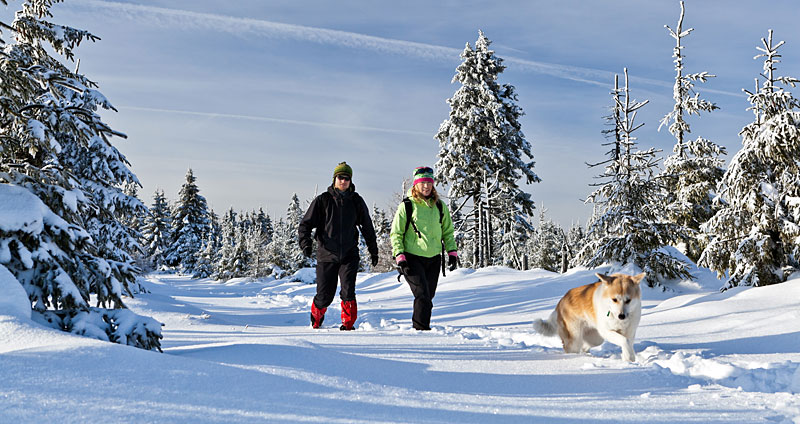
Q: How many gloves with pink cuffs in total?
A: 2